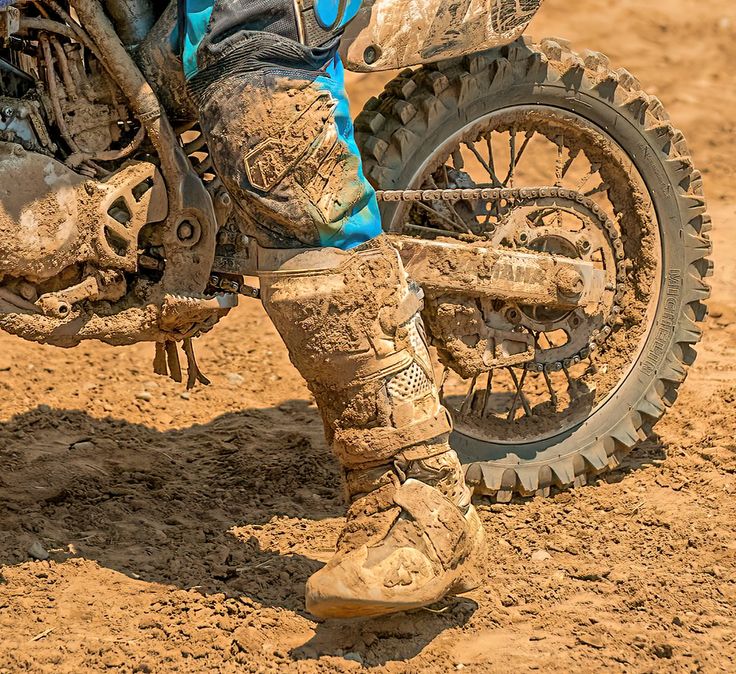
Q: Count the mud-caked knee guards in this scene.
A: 1